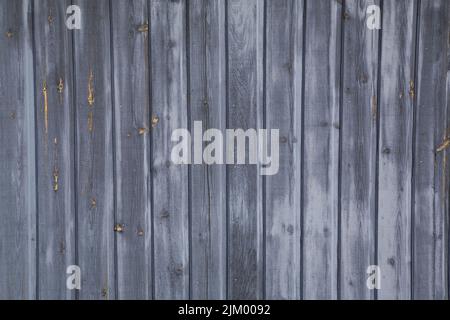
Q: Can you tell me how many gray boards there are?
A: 12